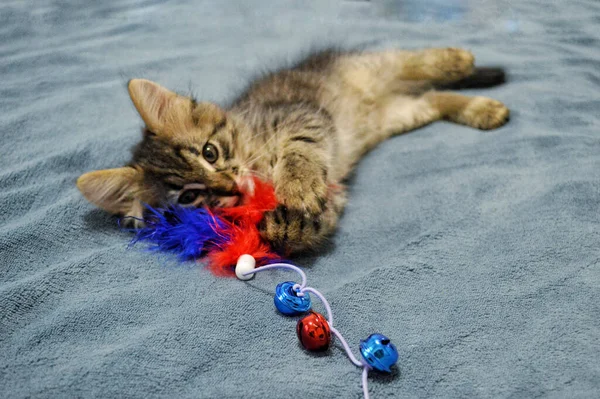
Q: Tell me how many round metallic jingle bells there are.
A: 3